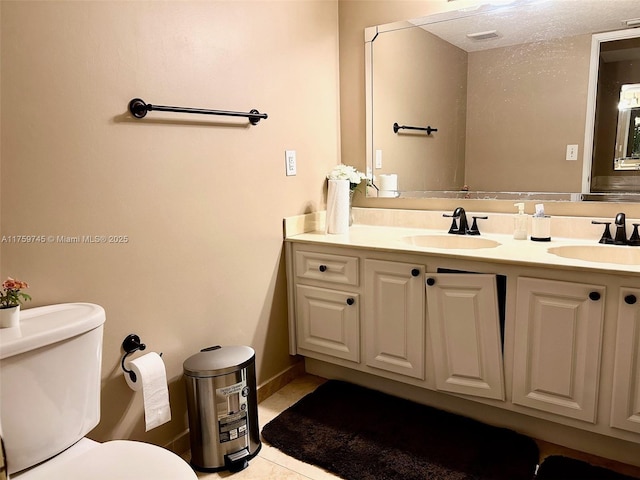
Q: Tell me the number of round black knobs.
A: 6